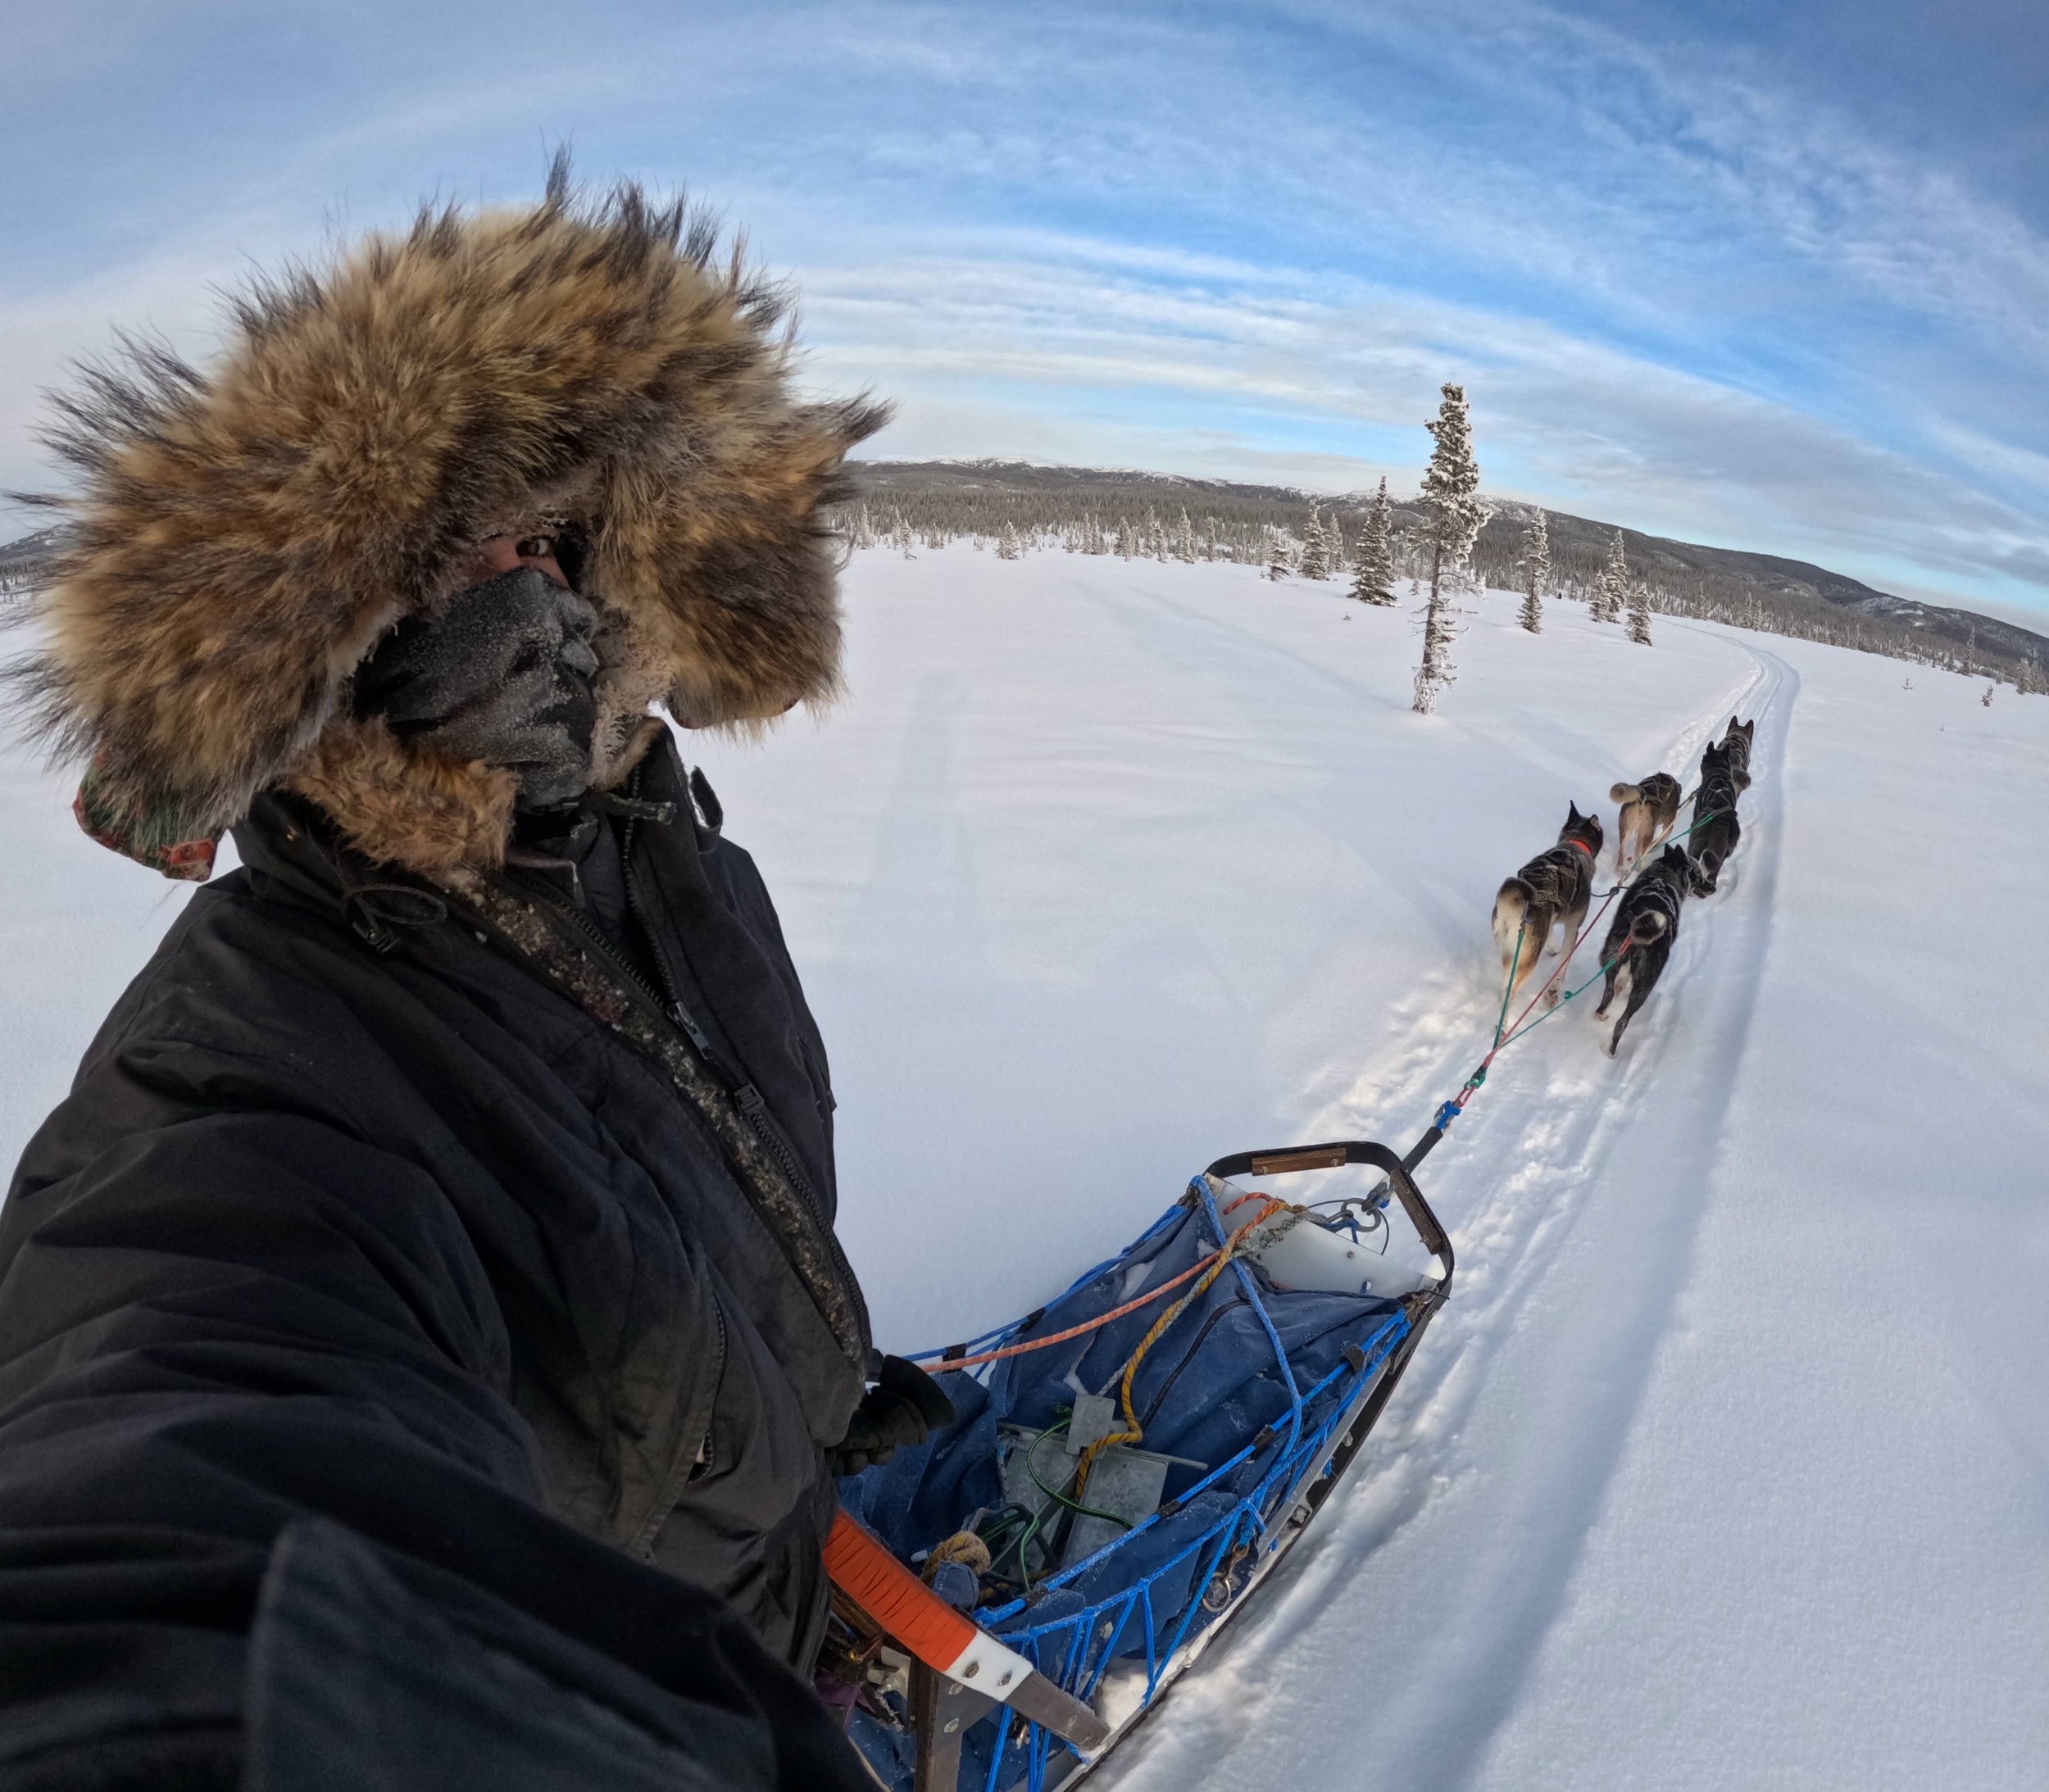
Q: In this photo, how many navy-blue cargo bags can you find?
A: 1